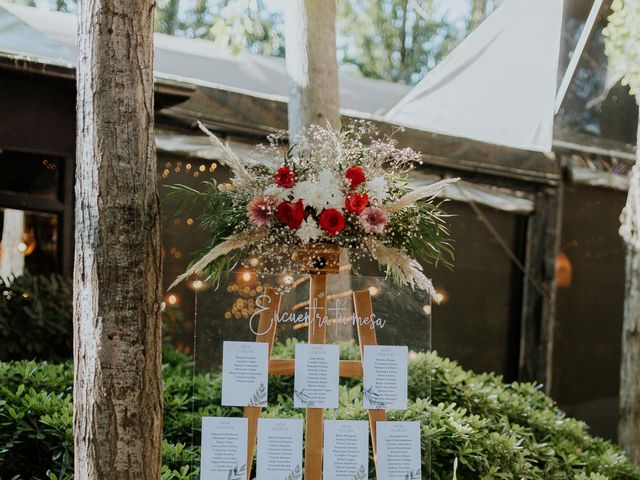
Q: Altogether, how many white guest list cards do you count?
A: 7